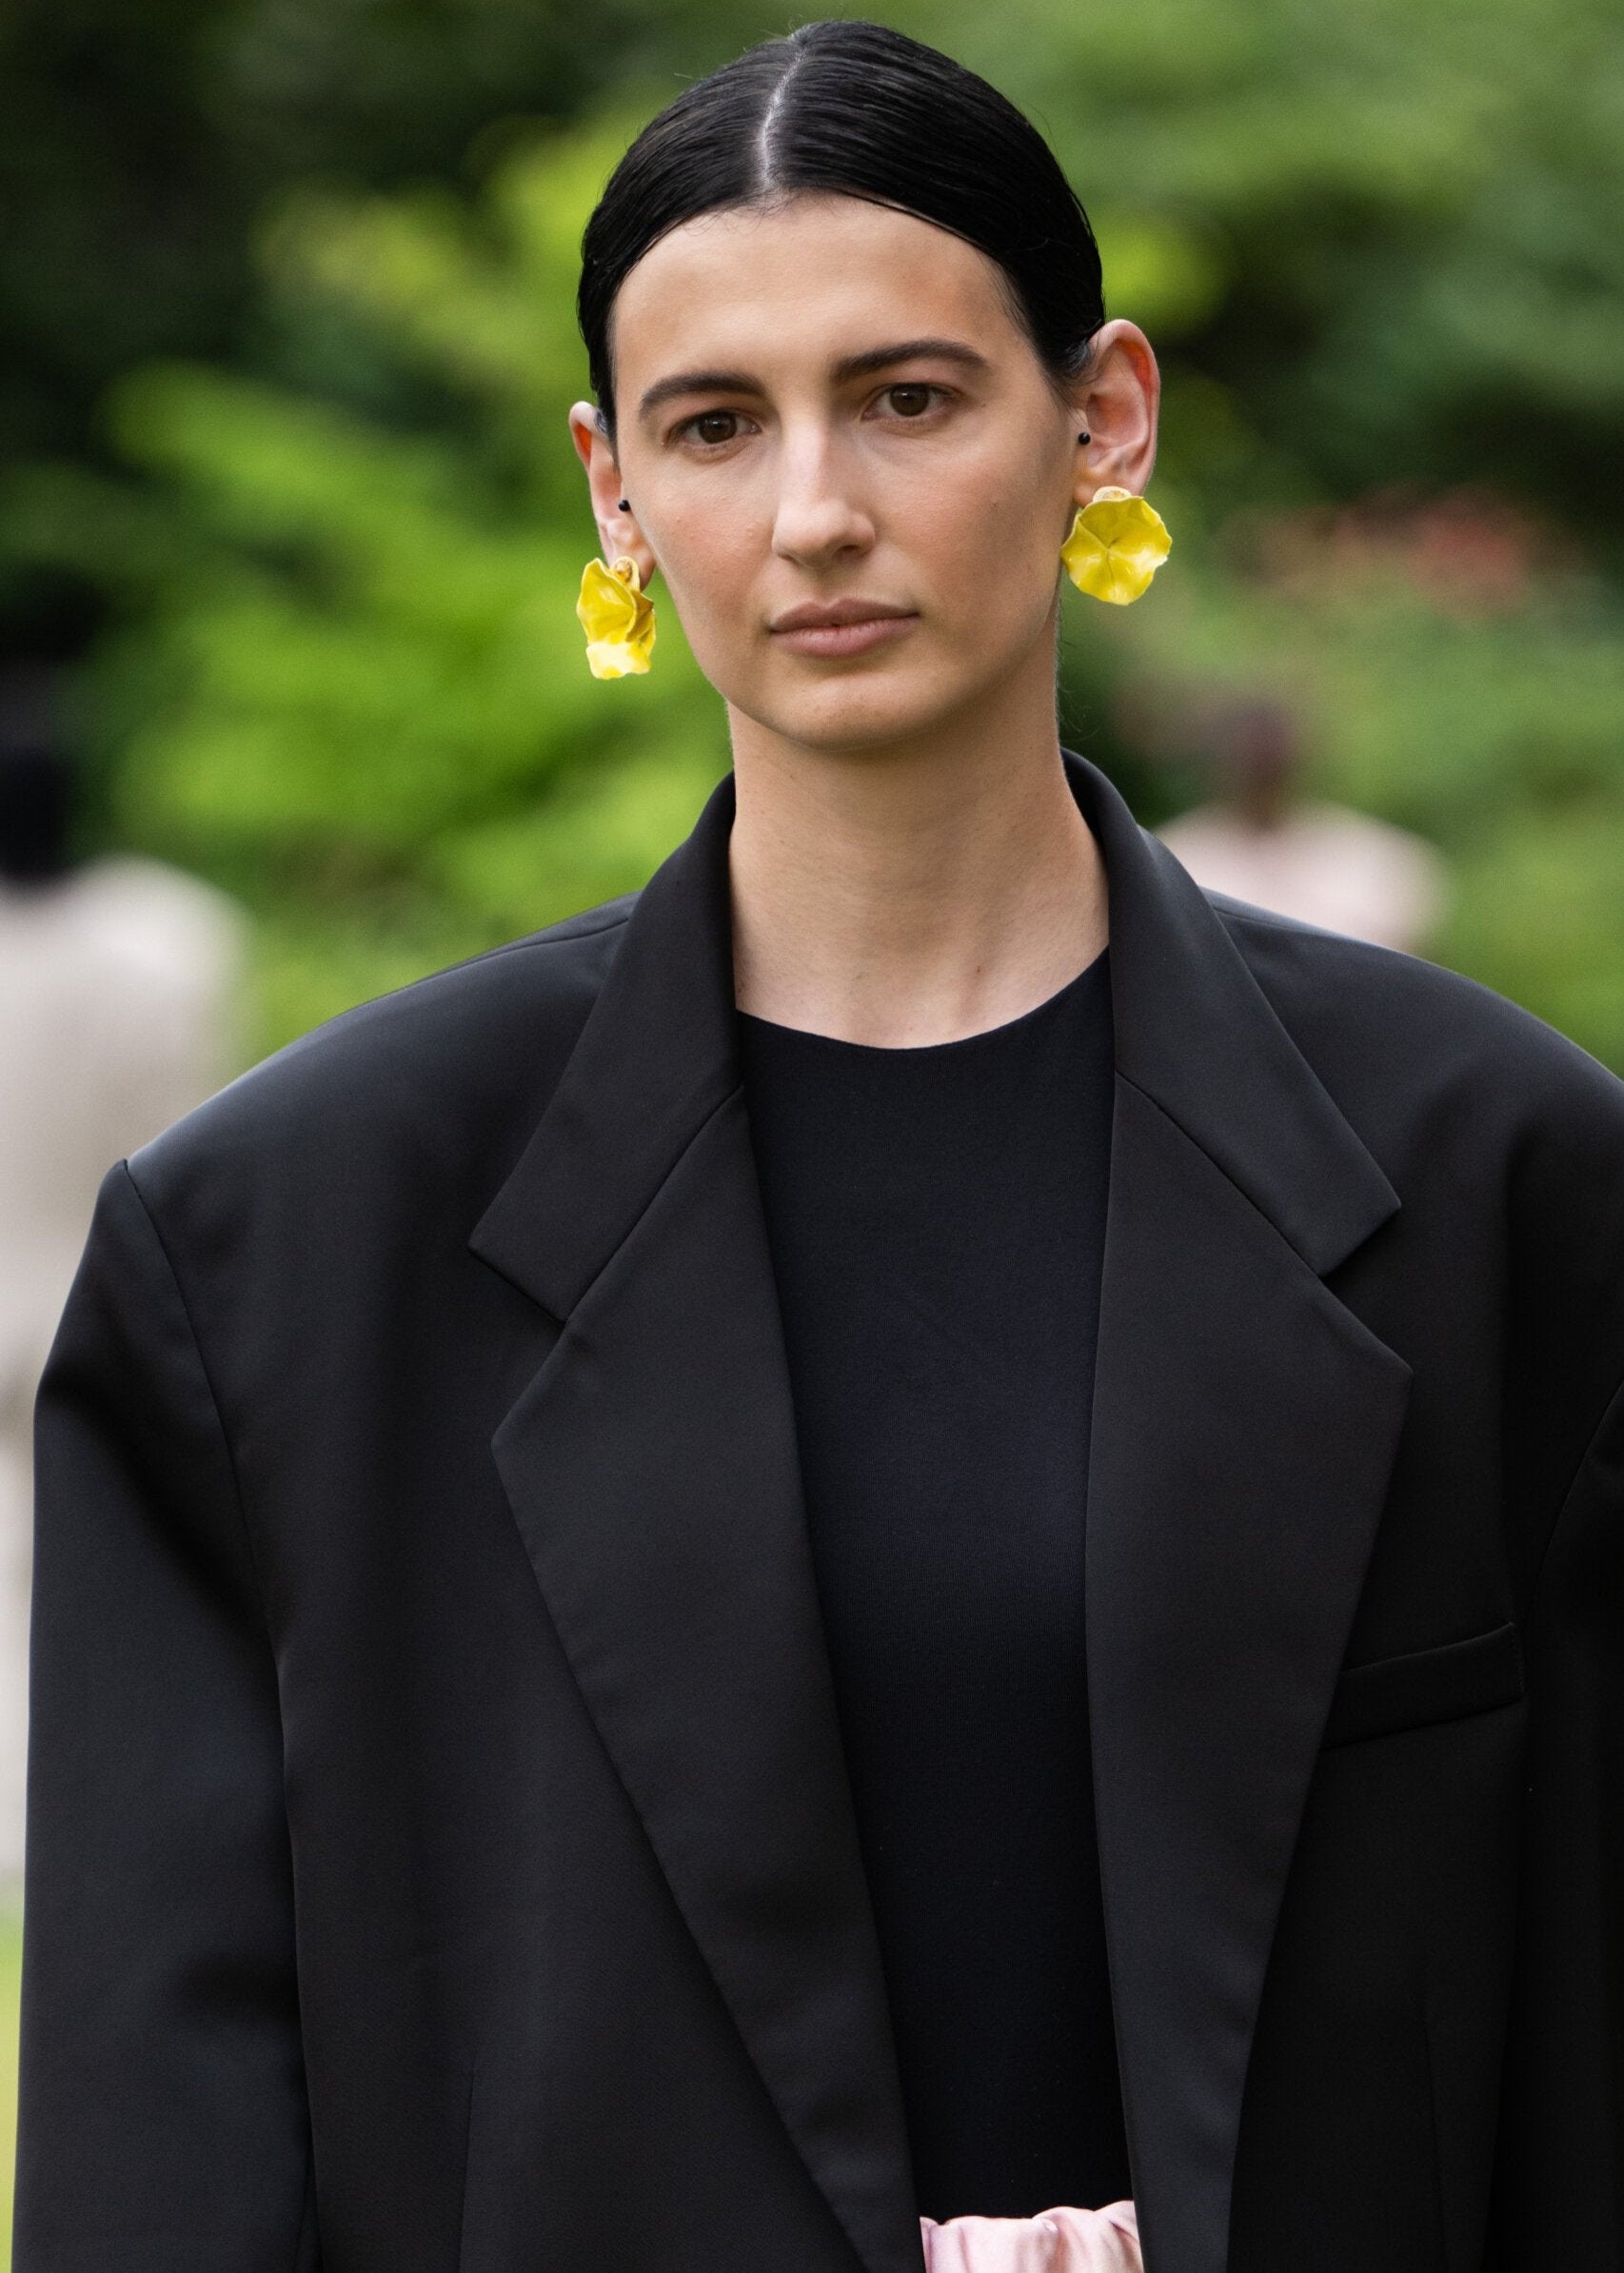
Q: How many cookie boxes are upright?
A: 0